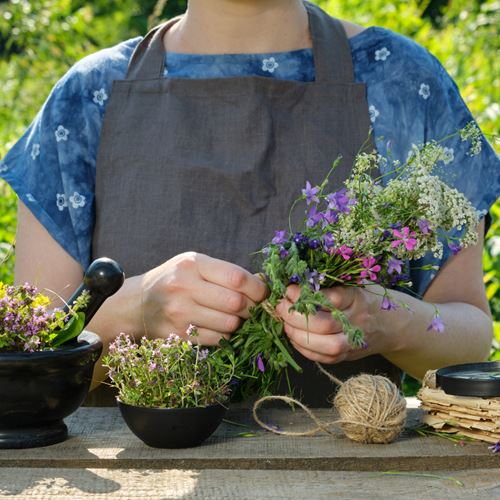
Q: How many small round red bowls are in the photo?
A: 0